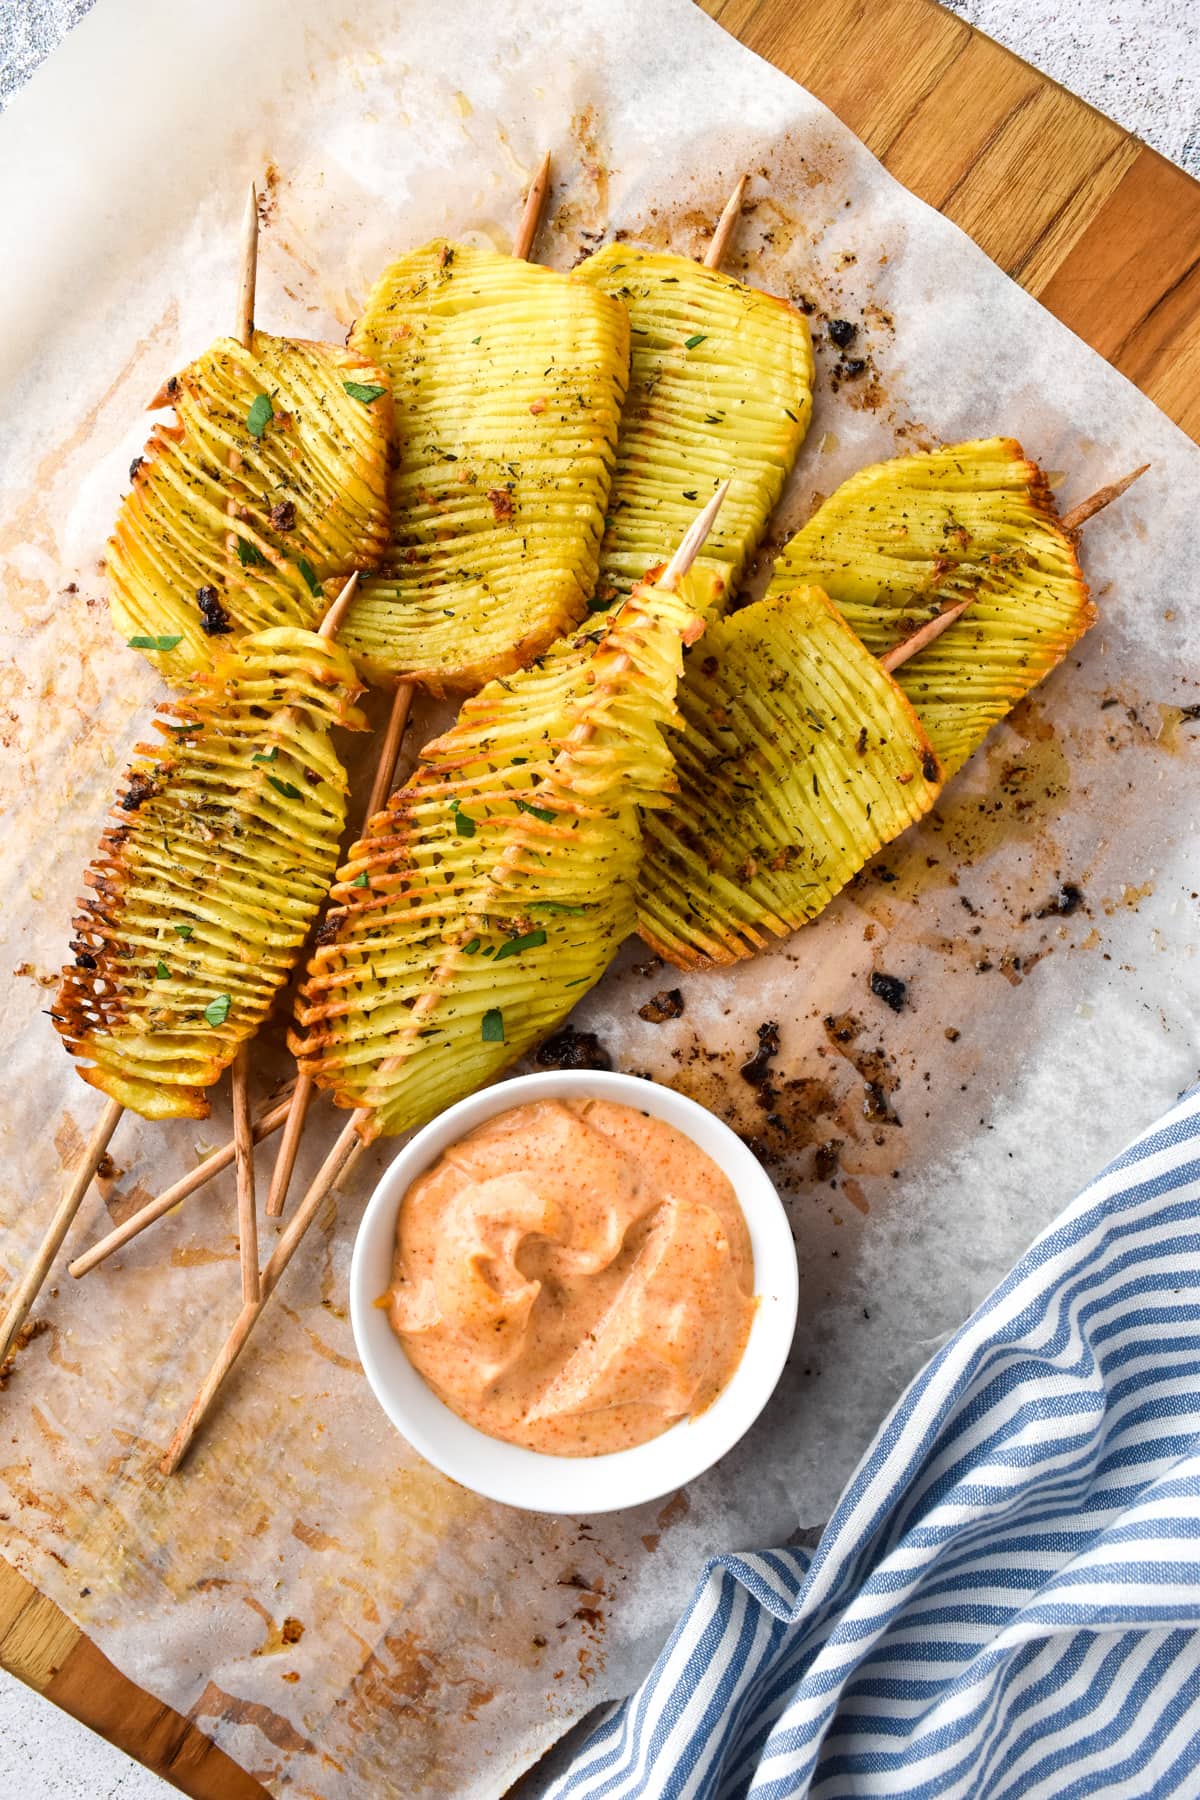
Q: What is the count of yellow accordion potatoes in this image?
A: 7